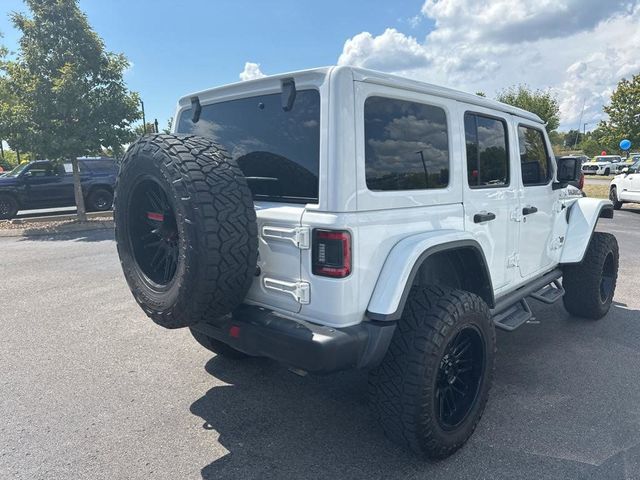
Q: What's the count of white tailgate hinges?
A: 2